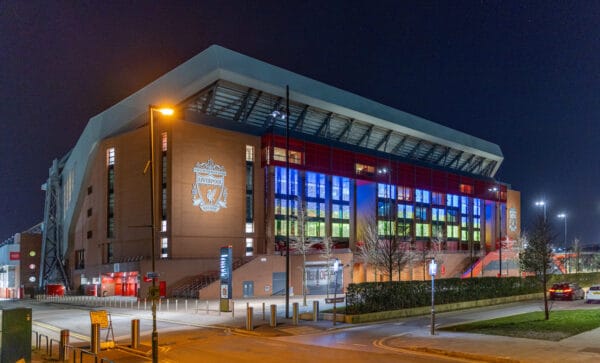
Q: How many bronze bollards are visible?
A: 7